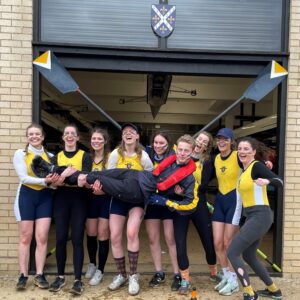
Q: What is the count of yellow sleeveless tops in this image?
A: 8